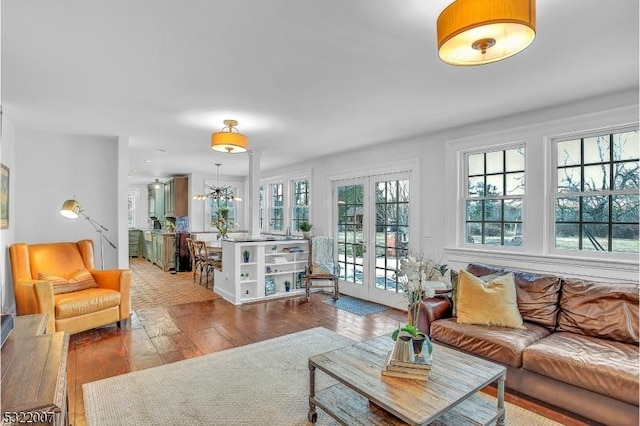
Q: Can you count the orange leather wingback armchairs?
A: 1